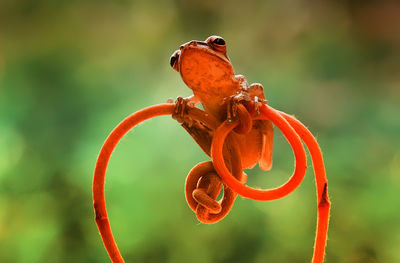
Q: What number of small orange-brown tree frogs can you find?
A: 1